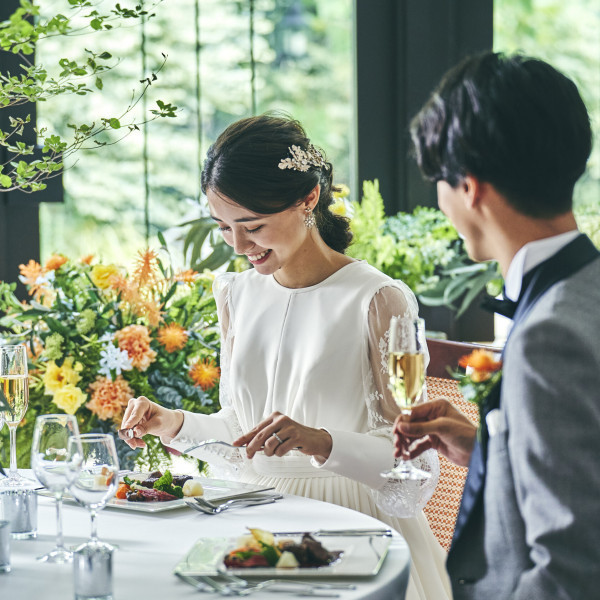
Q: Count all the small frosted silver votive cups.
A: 3